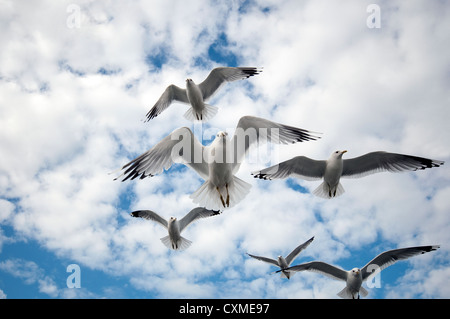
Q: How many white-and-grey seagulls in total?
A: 6